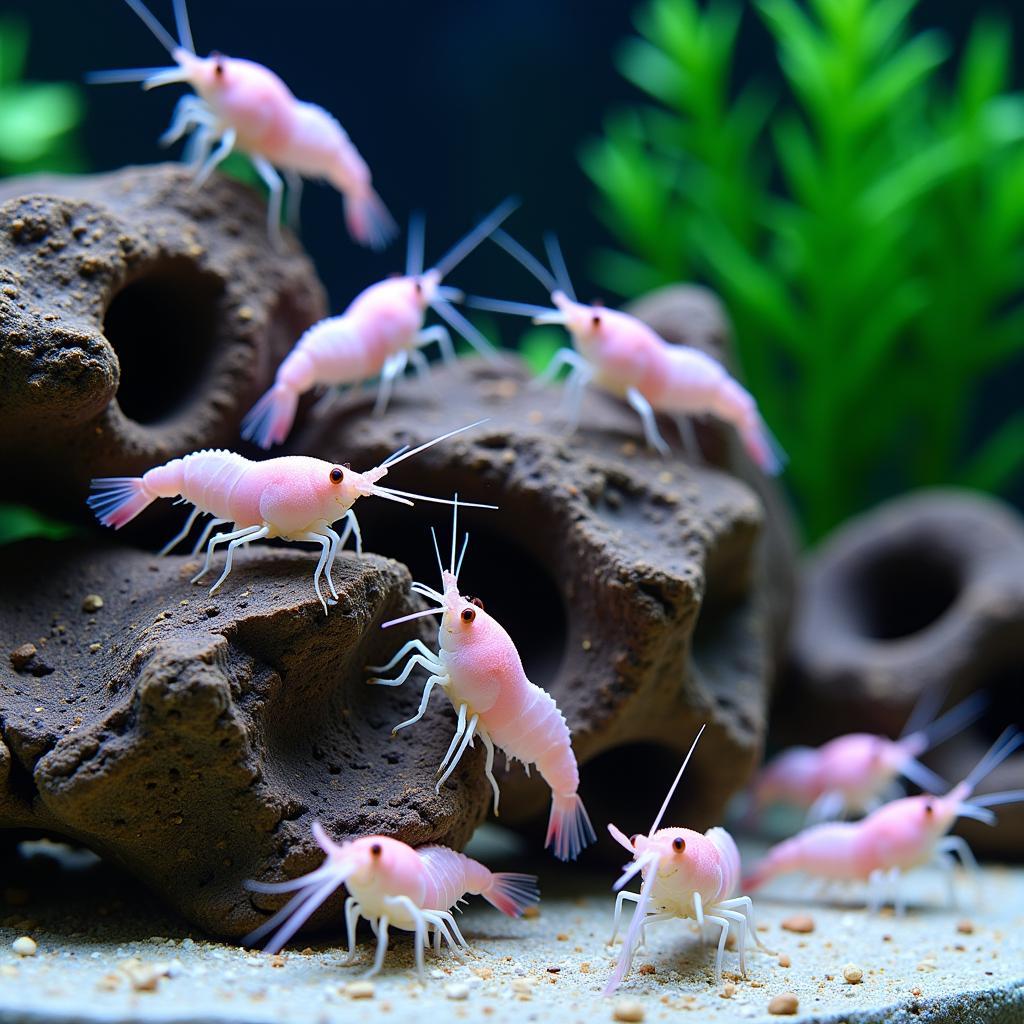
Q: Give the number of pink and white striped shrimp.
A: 9